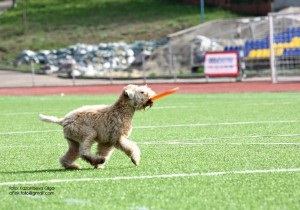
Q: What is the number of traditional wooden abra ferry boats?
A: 0